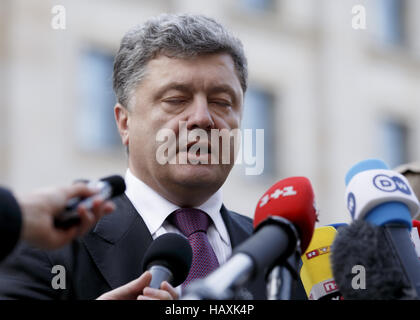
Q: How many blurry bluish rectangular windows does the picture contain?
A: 5